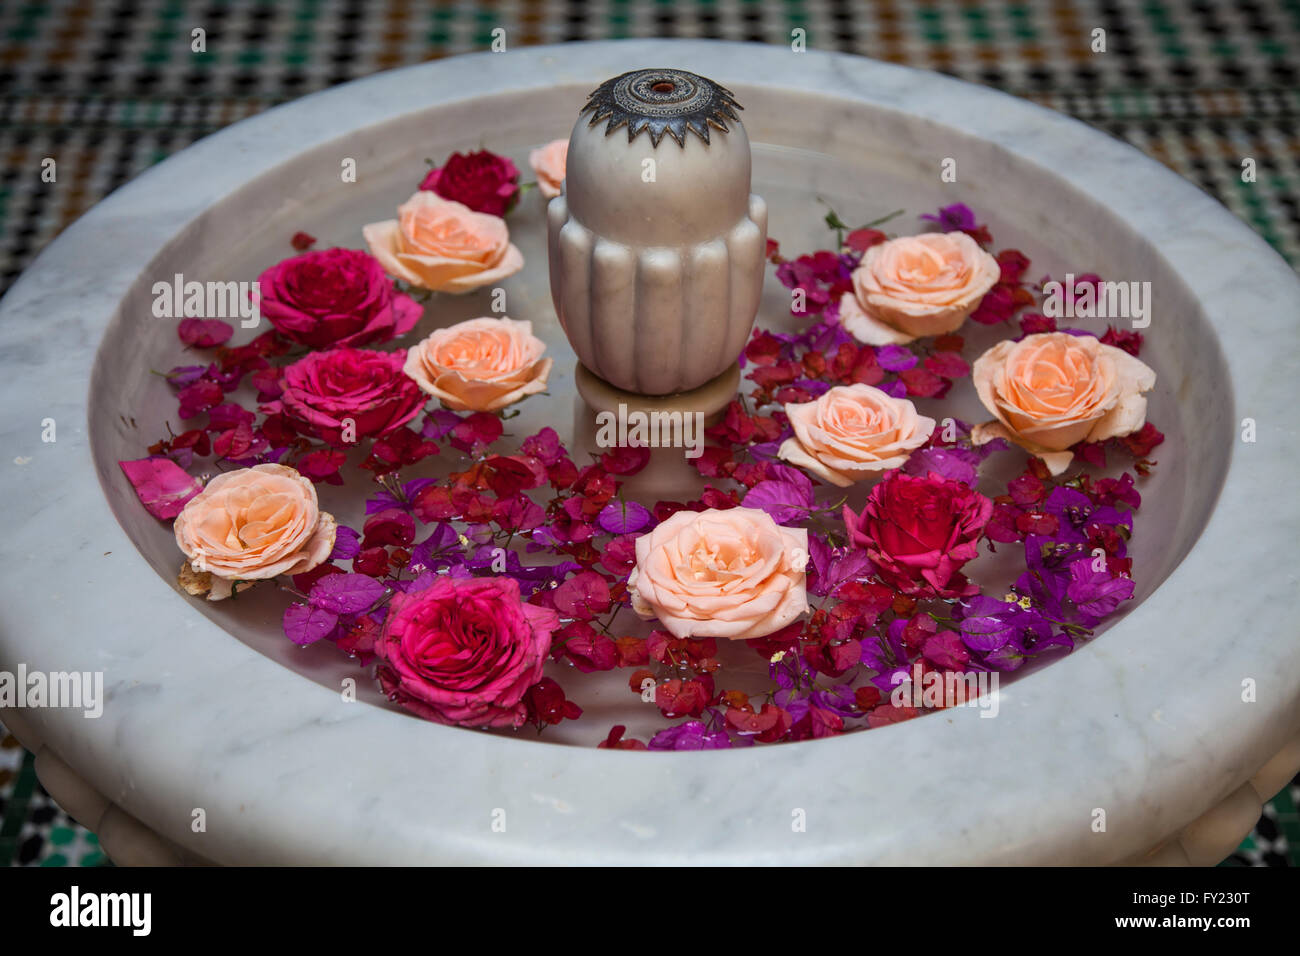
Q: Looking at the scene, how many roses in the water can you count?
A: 13